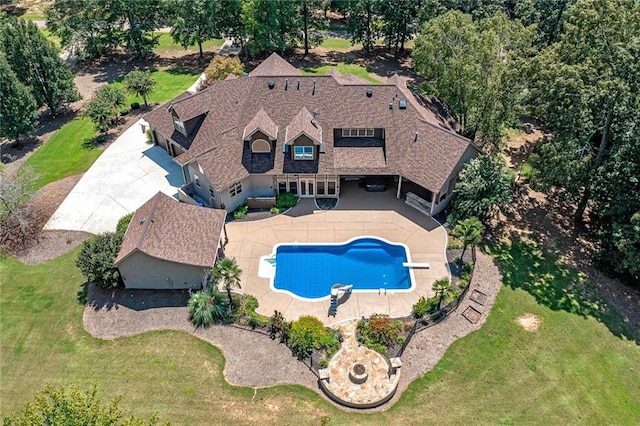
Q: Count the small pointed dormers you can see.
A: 3